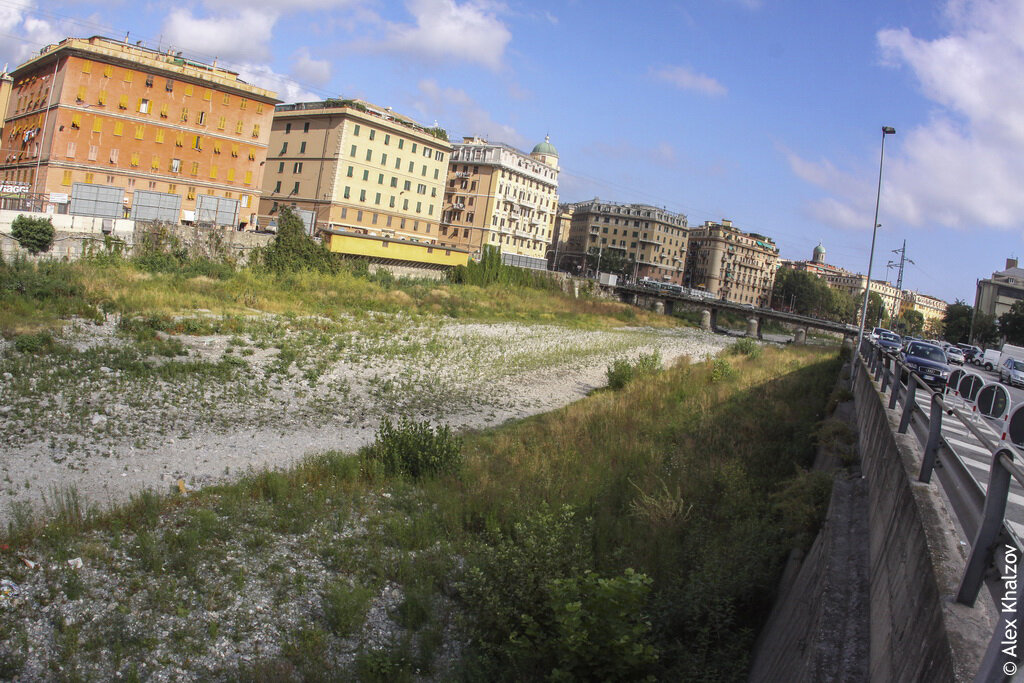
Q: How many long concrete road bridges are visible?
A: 1